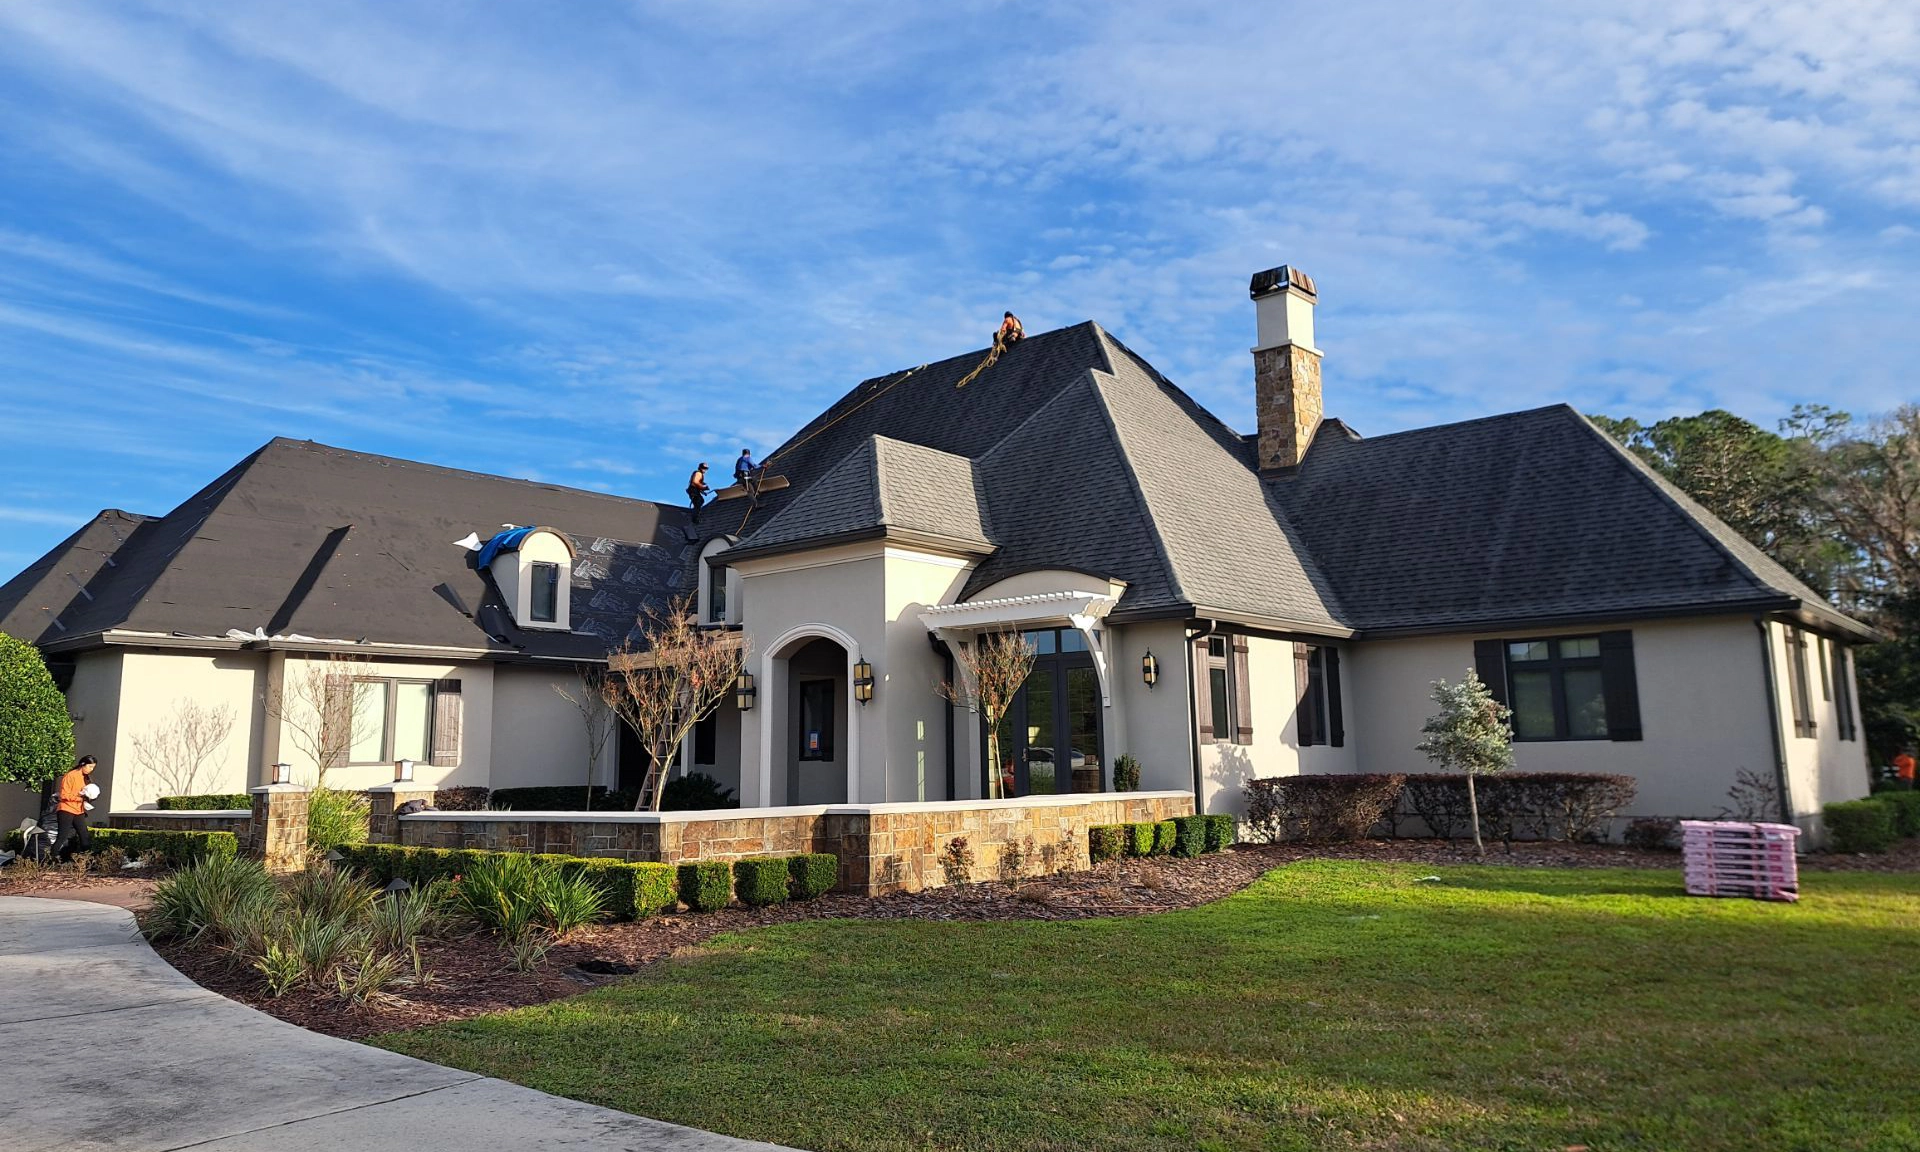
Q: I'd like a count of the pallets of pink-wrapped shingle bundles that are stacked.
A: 1